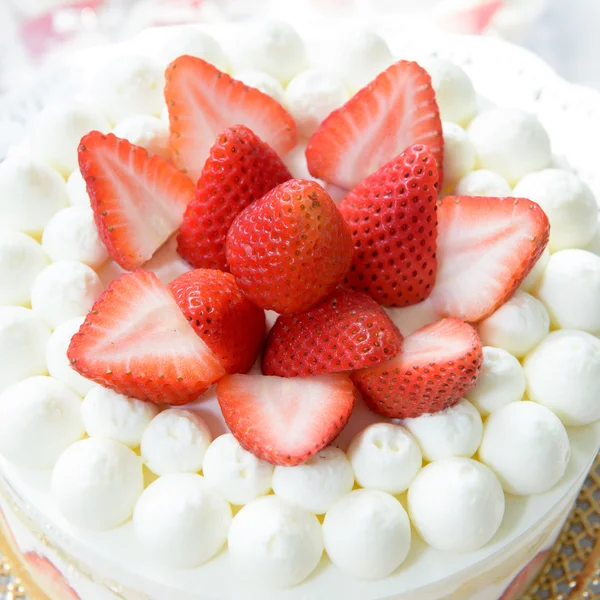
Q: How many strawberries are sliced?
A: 7